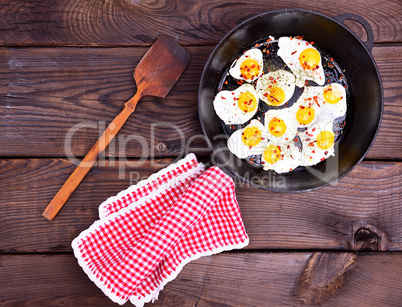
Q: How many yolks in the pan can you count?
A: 10